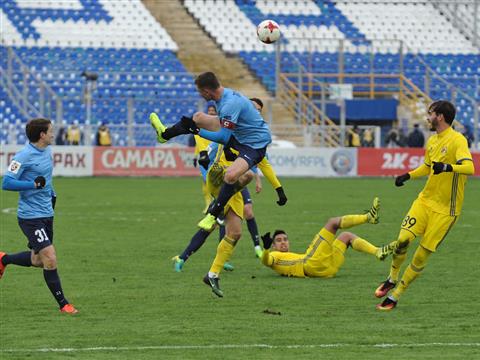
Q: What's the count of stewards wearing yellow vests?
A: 4